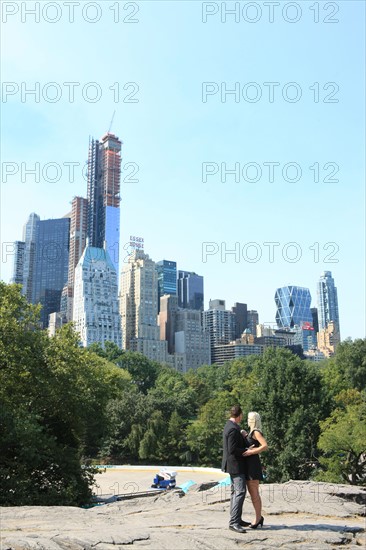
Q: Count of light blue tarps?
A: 2